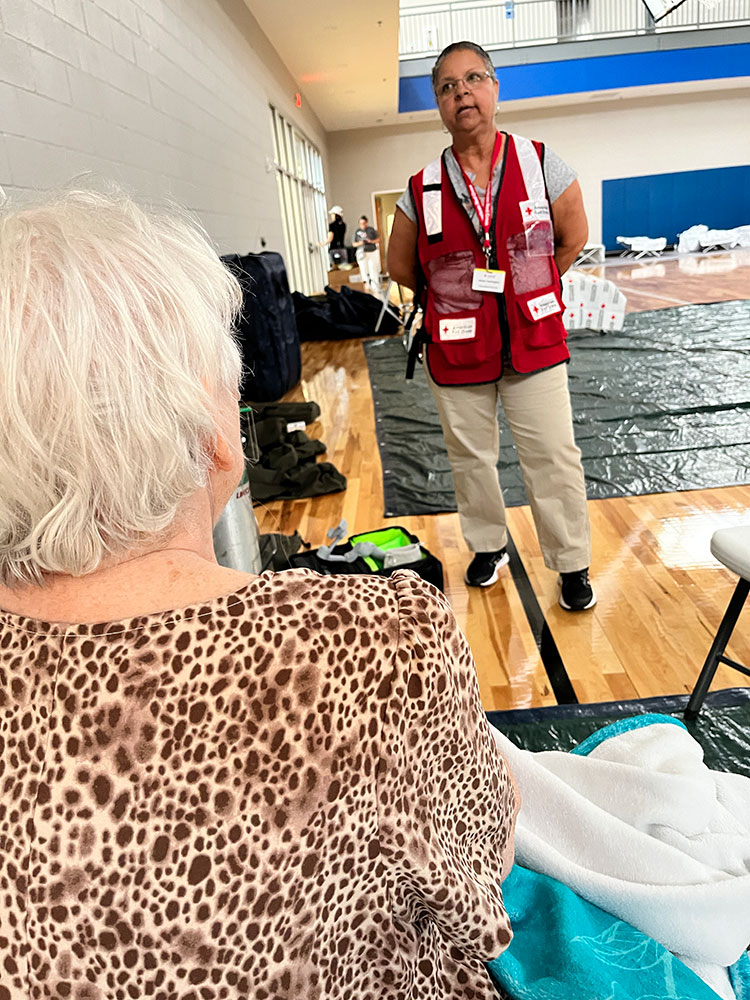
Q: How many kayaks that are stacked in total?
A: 0